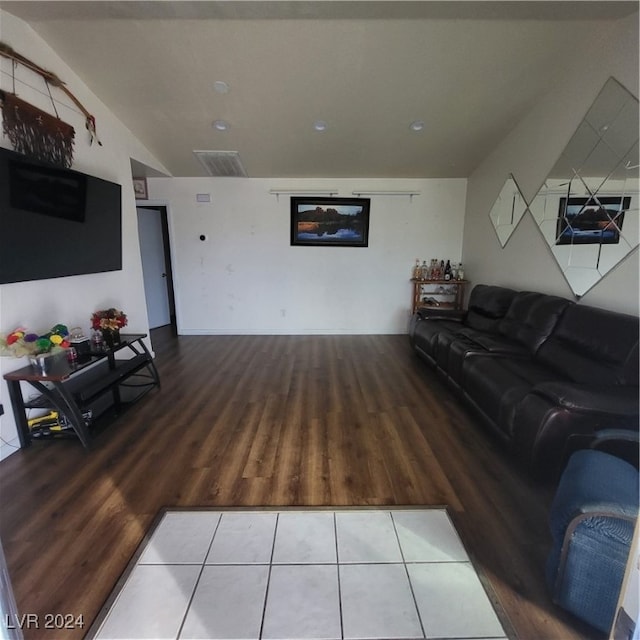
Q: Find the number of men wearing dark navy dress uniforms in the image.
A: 0